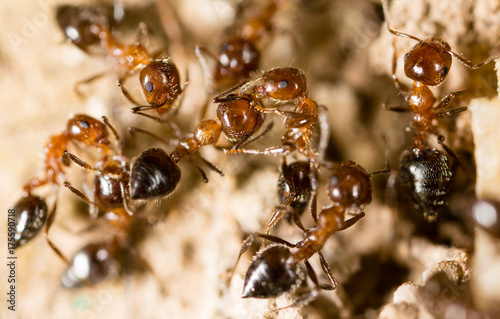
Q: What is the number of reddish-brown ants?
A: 8